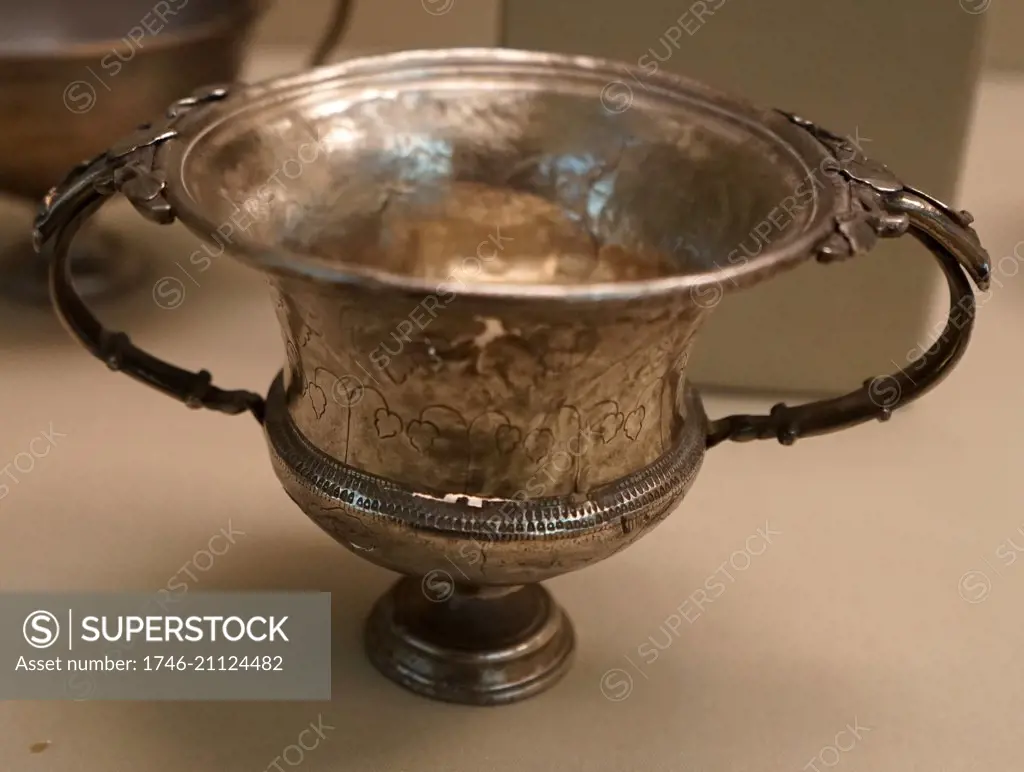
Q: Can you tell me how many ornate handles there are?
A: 2